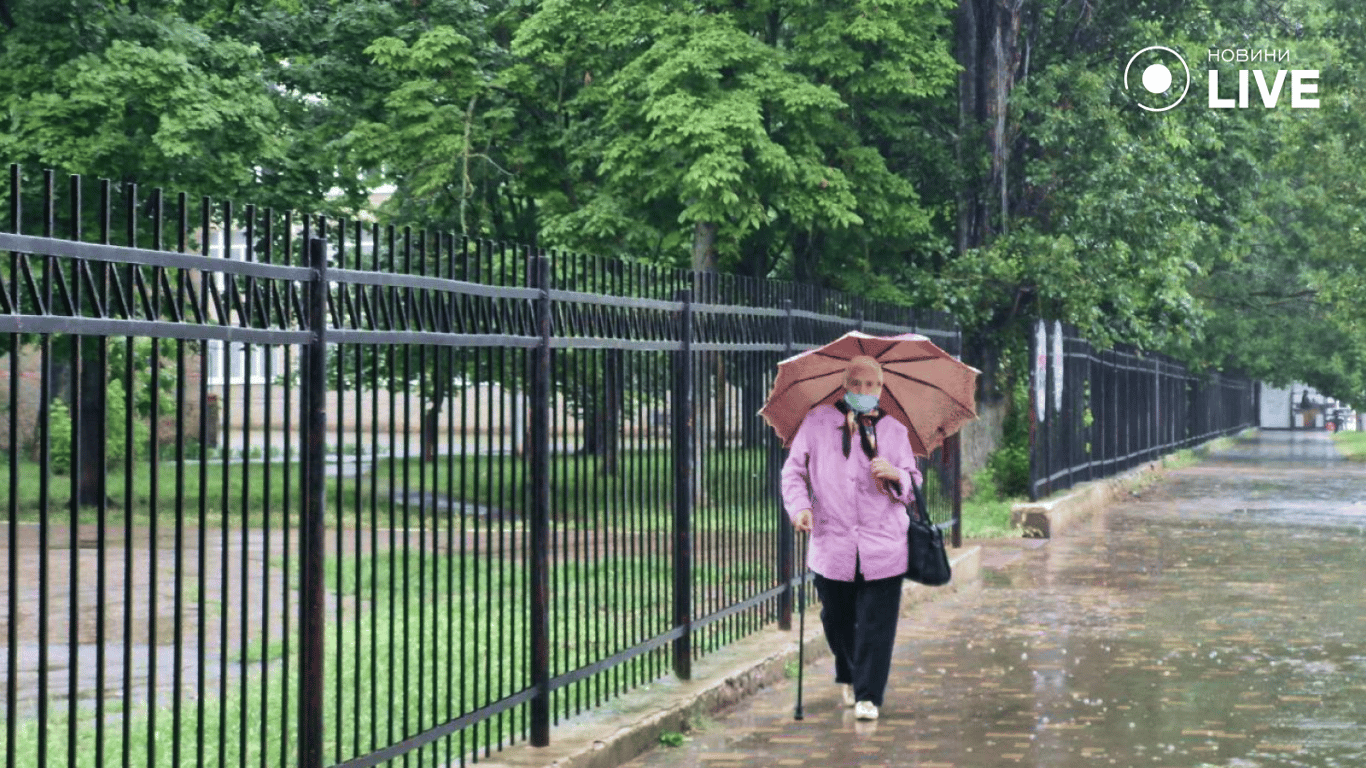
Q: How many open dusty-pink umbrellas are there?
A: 1